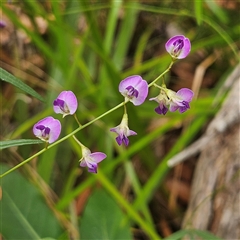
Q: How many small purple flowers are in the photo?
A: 8